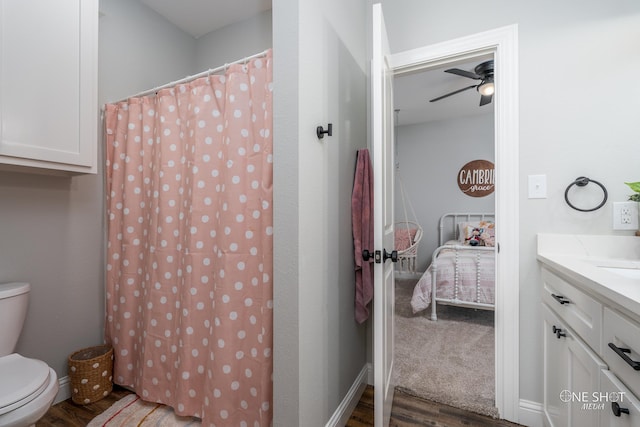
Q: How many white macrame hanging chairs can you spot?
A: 1